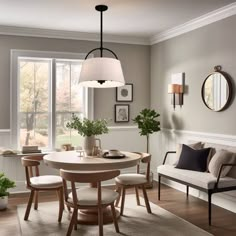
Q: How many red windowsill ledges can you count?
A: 0